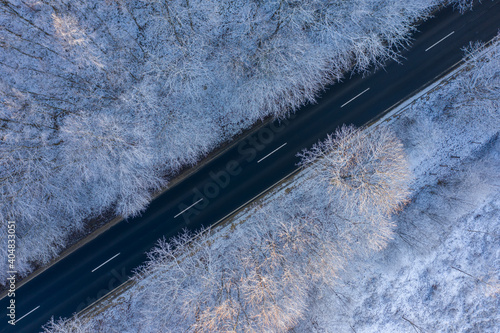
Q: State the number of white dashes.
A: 6